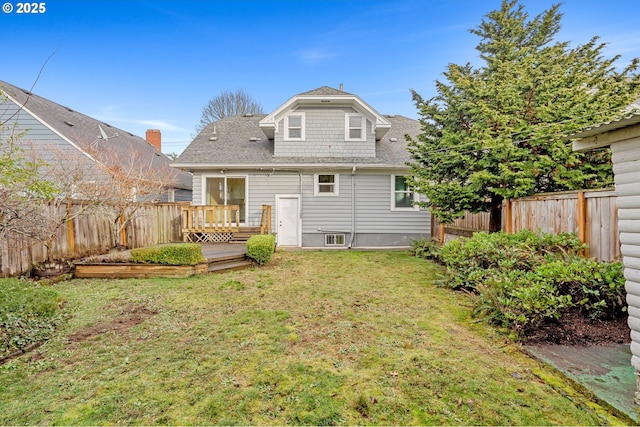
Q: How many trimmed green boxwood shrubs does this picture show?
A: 2